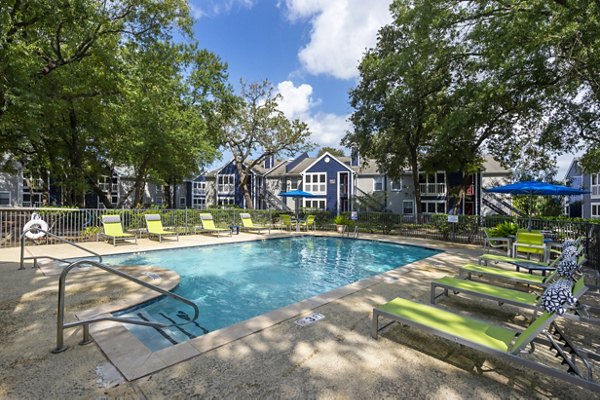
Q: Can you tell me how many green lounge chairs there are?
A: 8